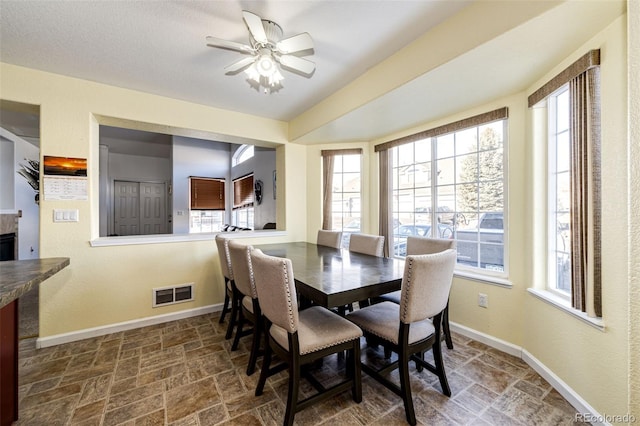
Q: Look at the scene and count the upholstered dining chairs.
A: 7